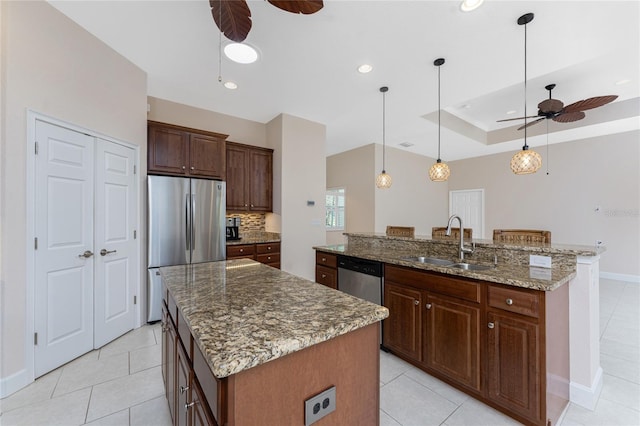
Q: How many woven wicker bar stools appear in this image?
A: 3